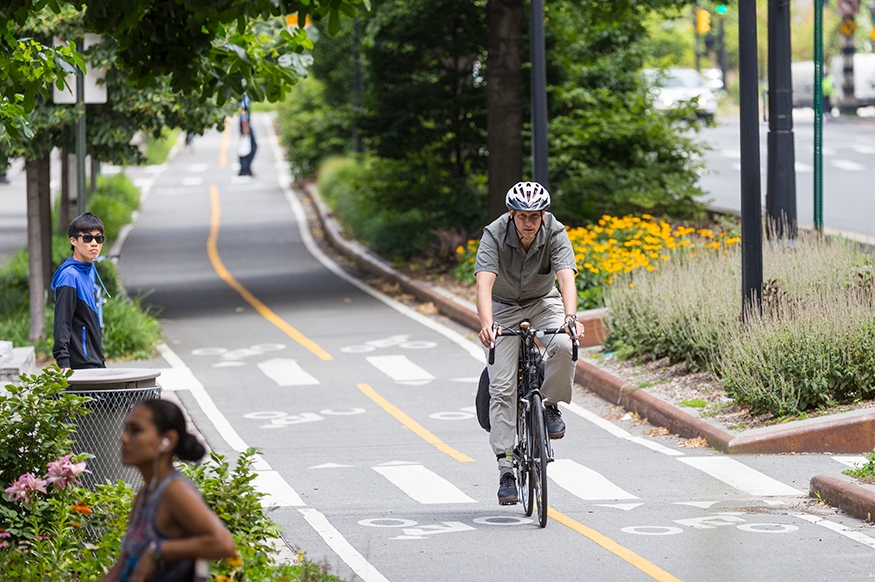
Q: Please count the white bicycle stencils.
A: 6